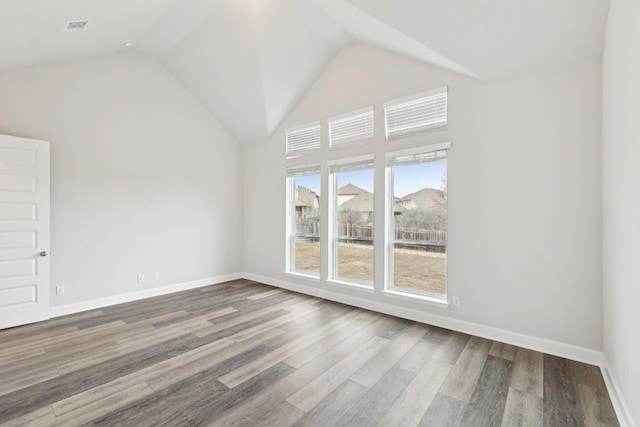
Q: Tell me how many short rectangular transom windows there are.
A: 3